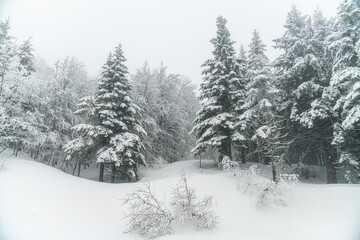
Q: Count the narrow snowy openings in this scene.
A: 1